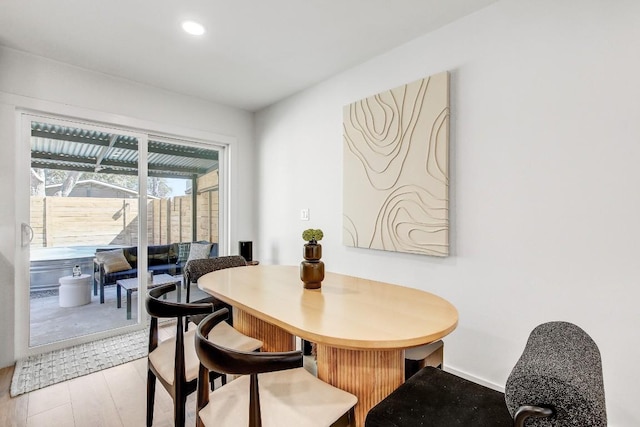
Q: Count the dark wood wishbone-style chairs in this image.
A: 2